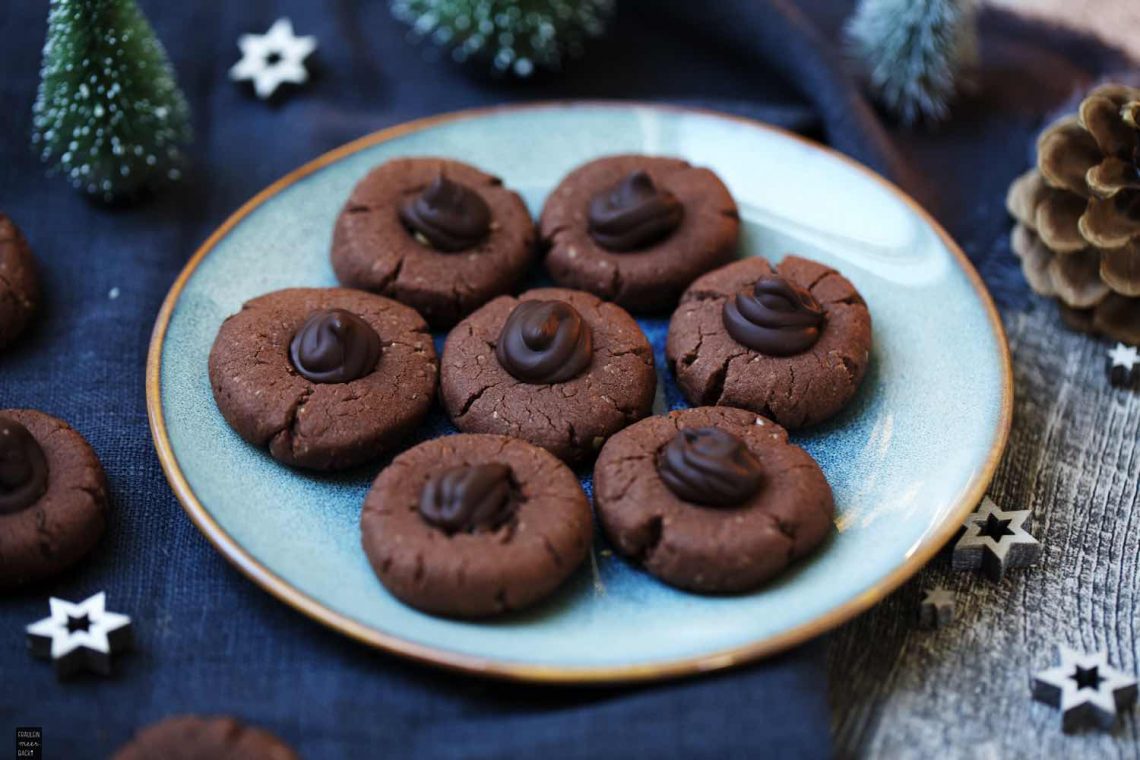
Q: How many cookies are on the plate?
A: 7